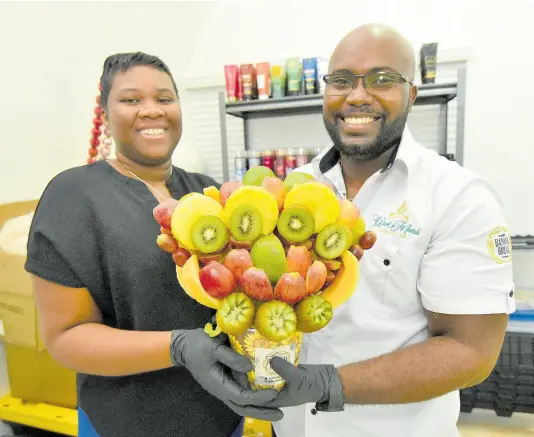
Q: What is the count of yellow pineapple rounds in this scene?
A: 3